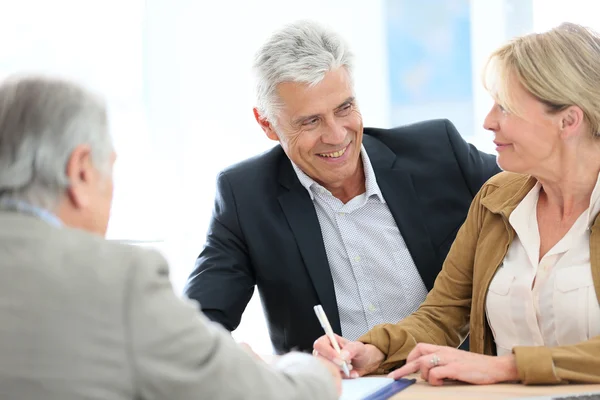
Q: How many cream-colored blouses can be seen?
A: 1